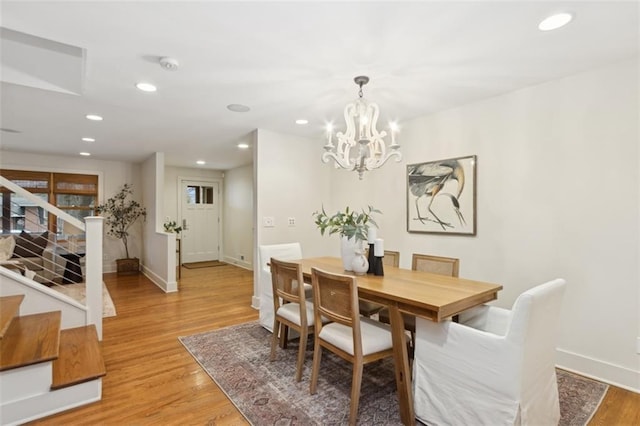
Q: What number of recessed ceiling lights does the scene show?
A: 8